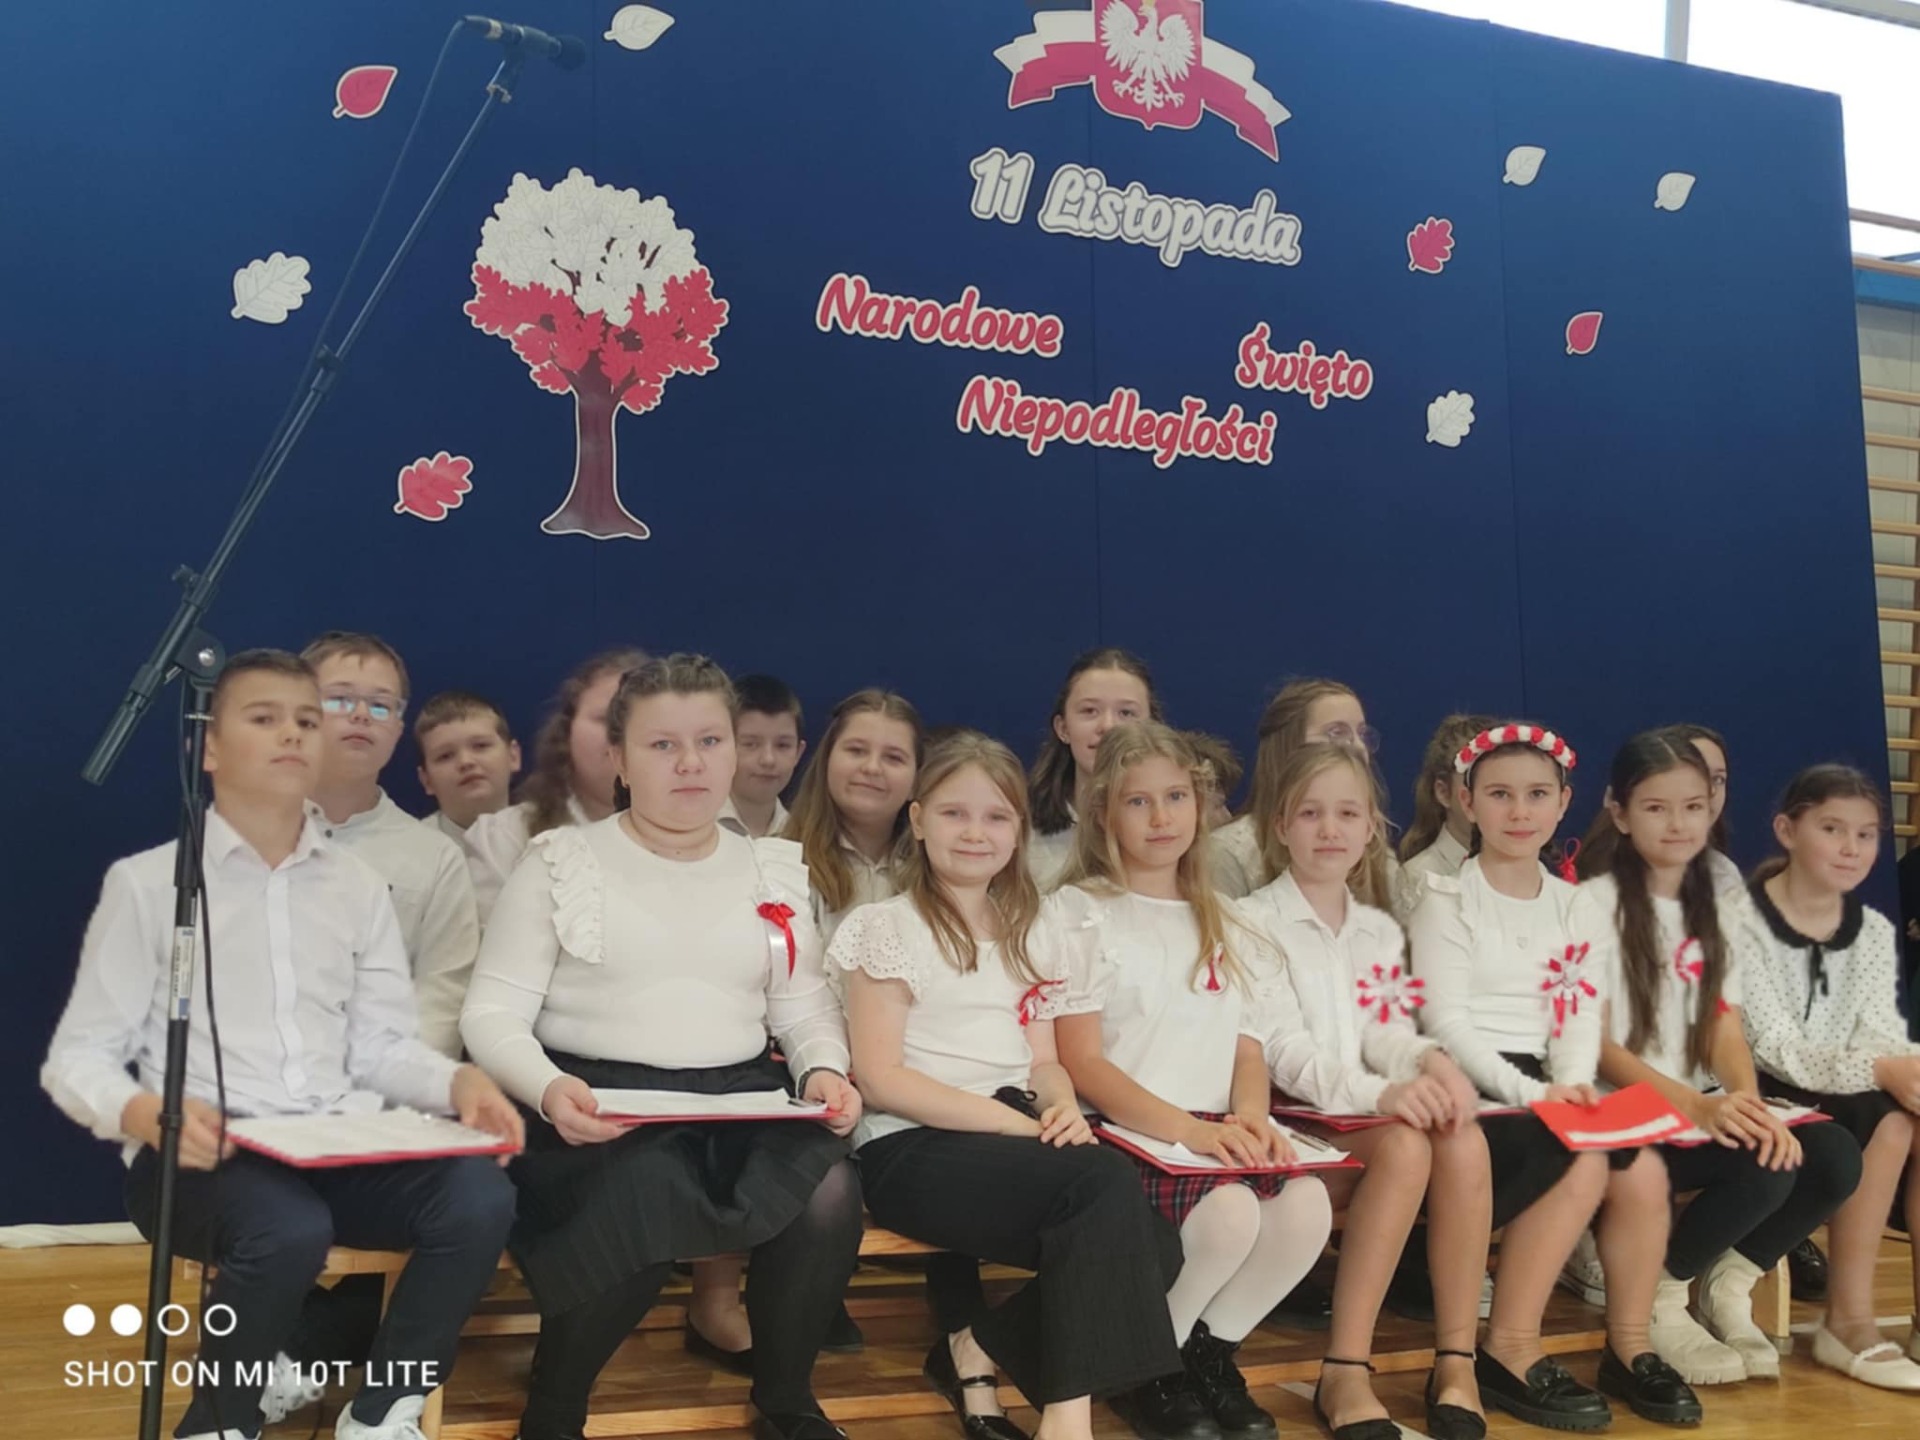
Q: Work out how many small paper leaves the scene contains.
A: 9